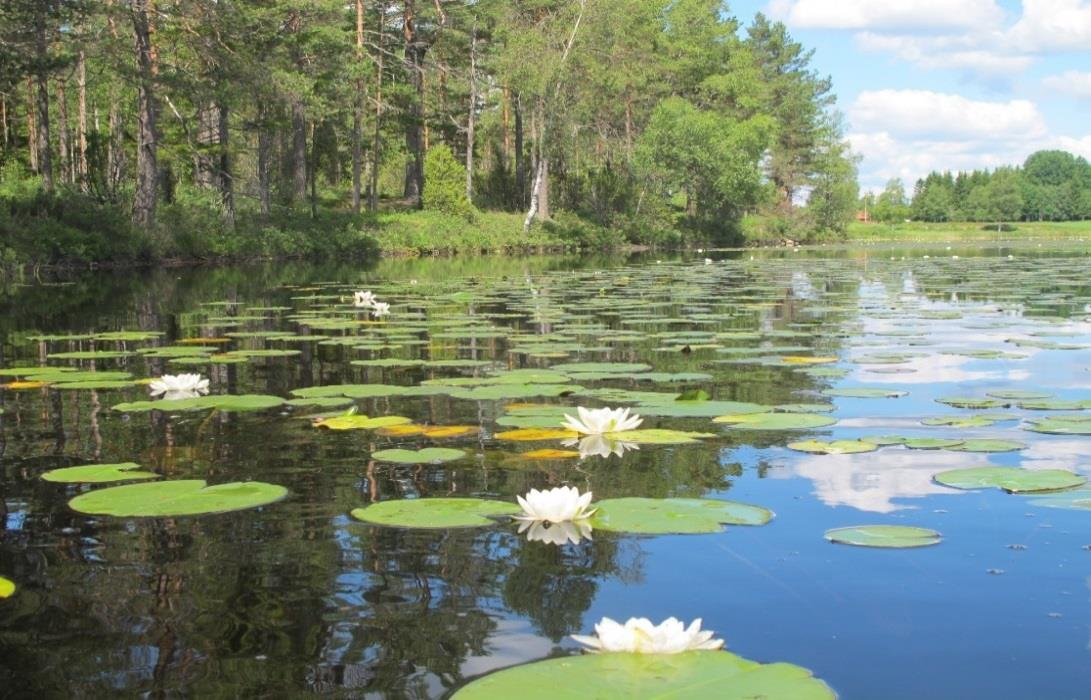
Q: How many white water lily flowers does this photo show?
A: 6